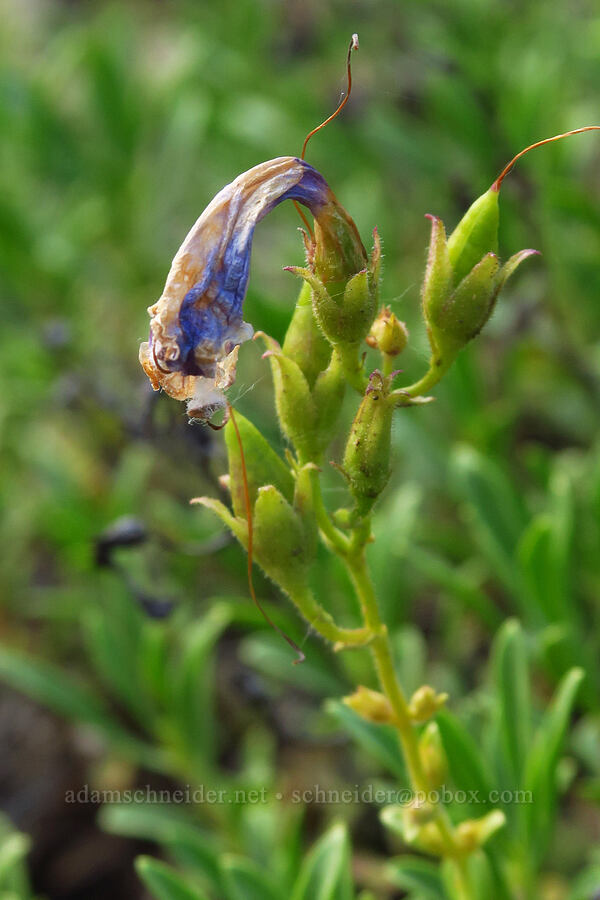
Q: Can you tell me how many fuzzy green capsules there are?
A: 5